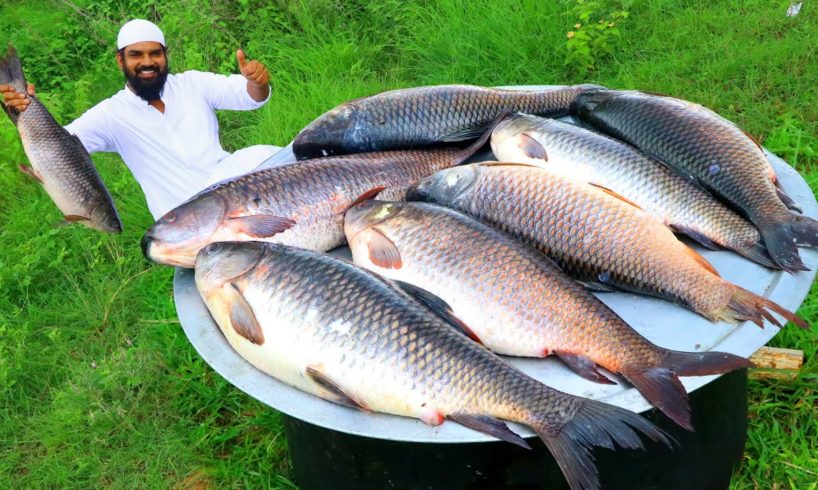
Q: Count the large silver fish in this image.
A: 8